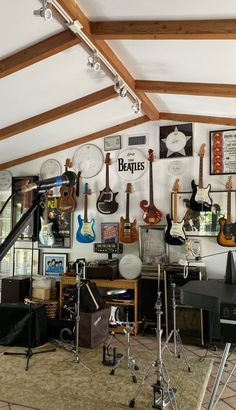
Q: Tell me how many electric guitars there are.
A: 8